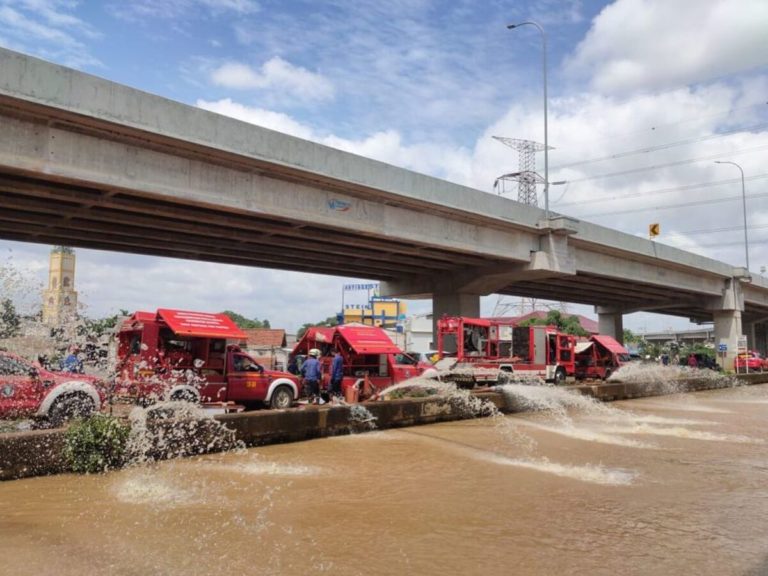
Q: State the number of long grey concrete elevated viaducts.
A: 1